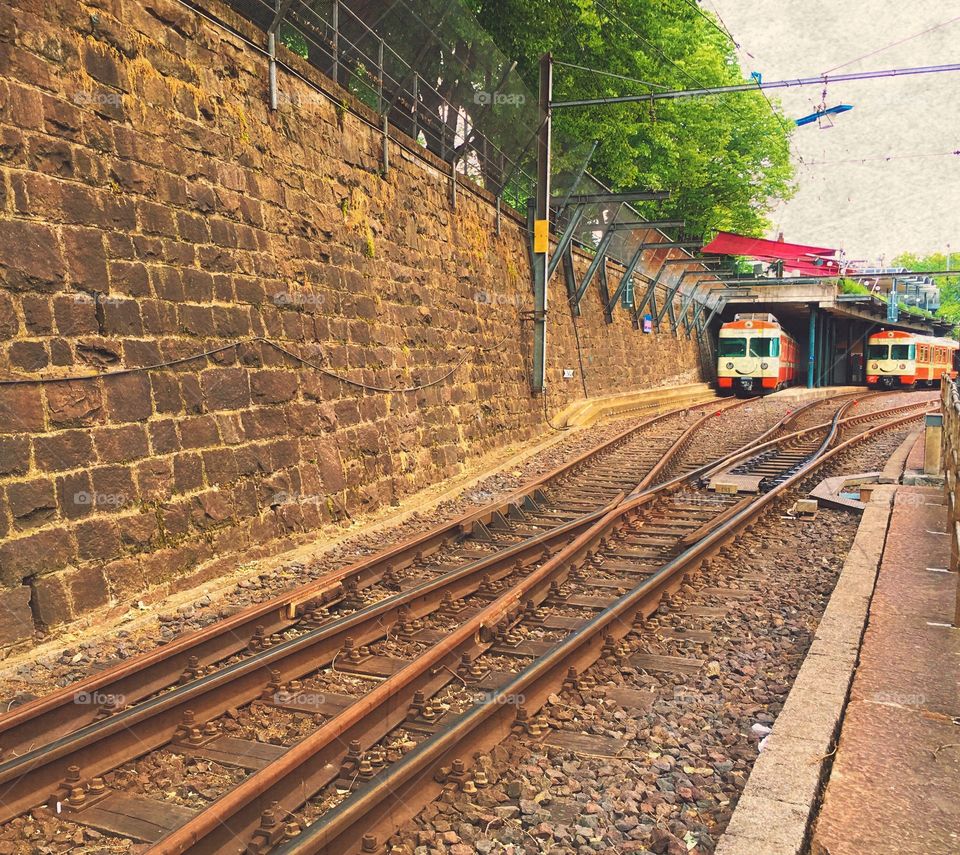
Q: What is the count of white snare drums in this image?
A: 0